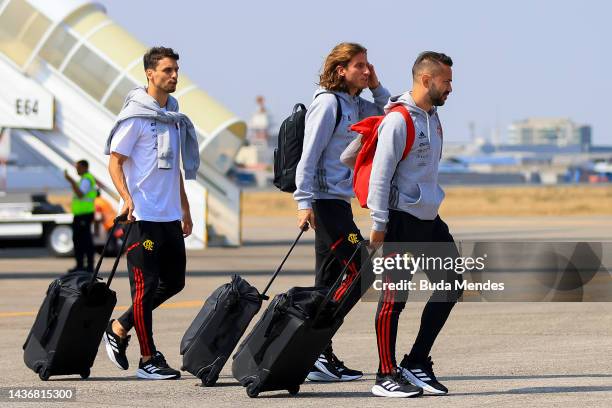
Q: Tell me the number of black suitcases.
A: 3